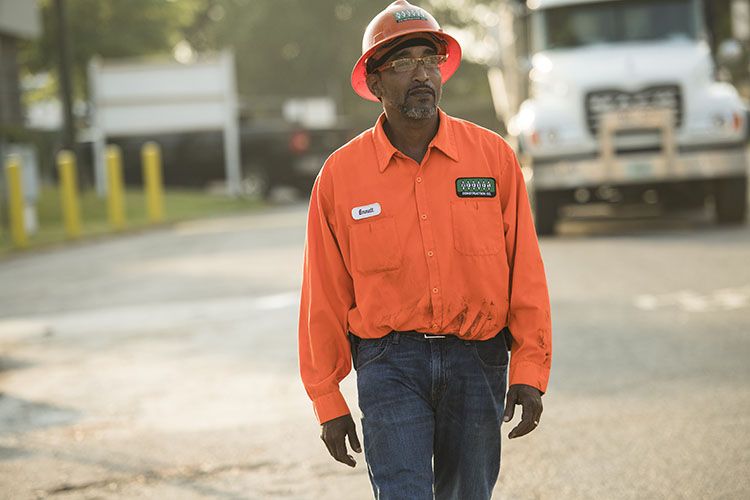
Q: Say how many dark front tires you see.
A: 2